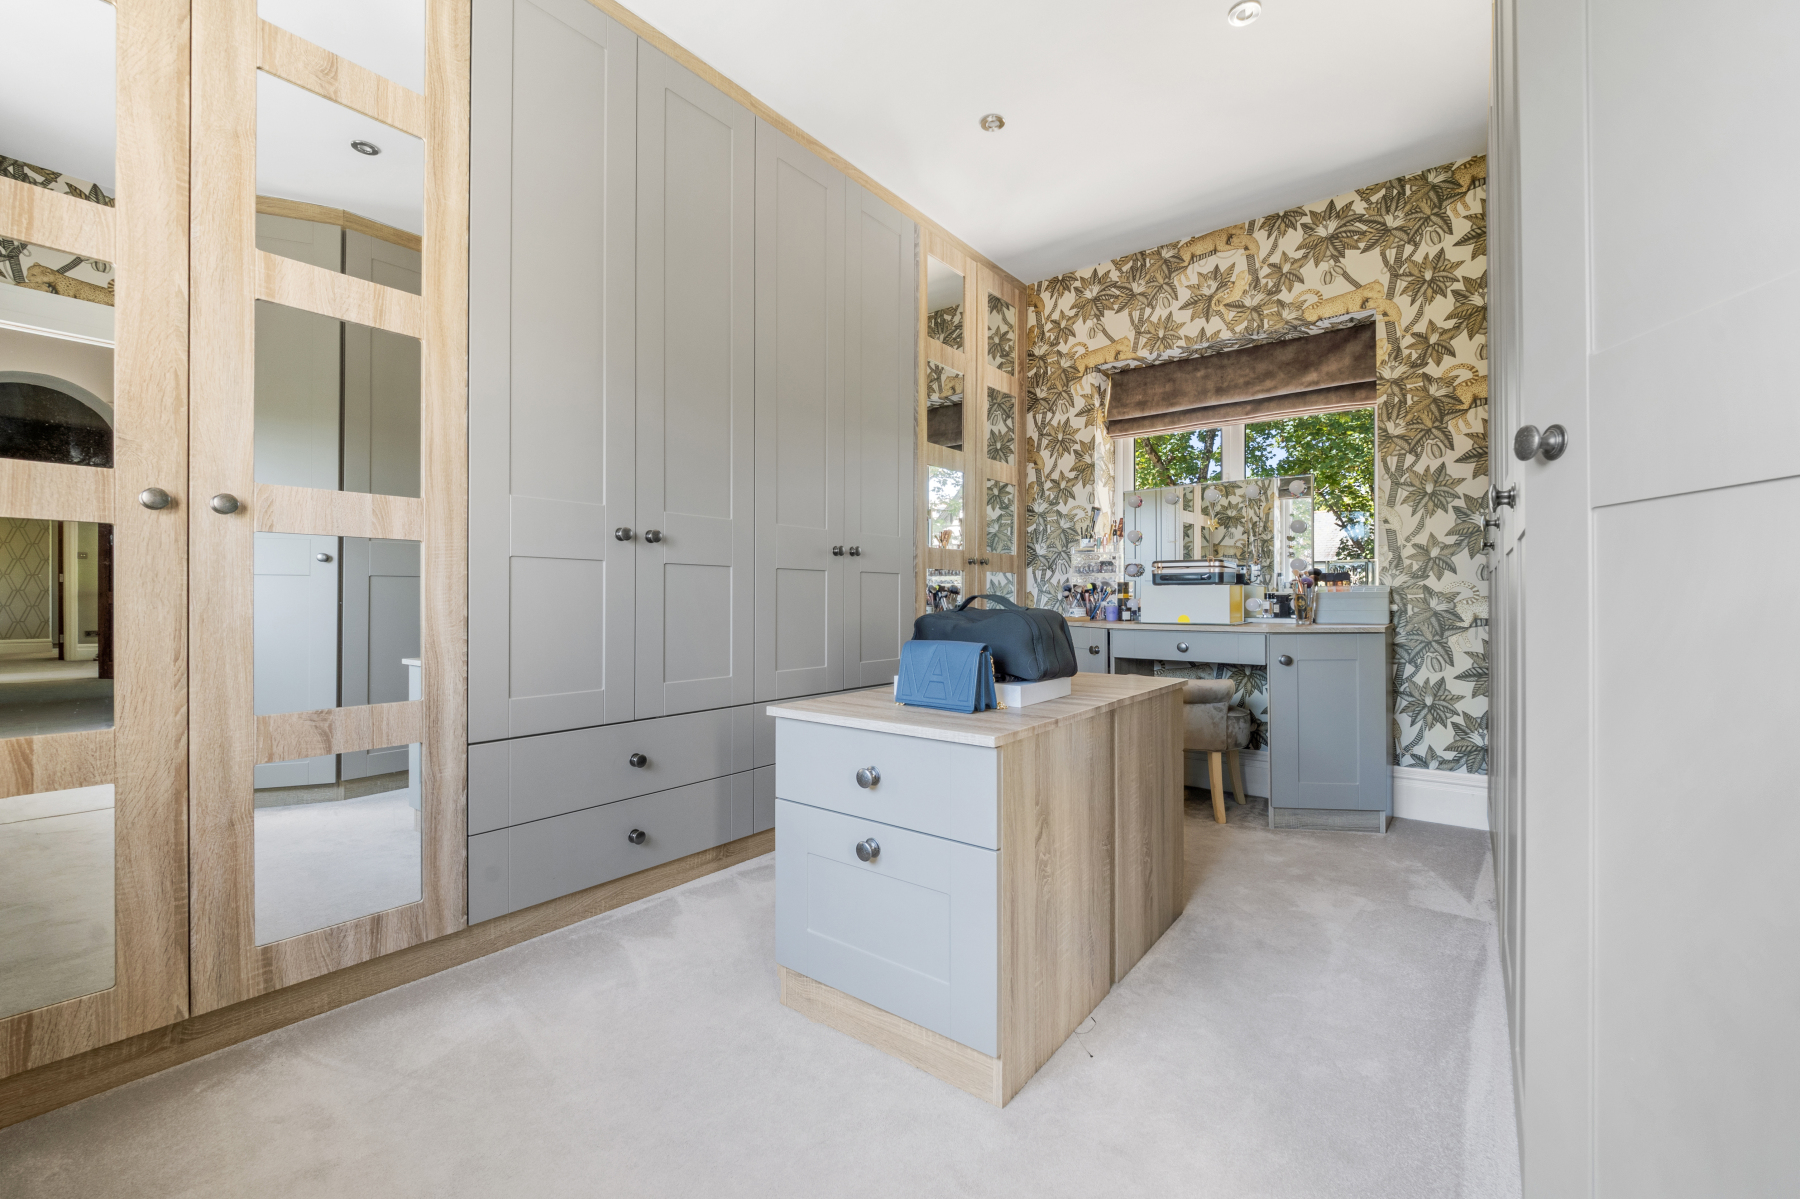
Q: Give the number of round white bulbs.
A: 12